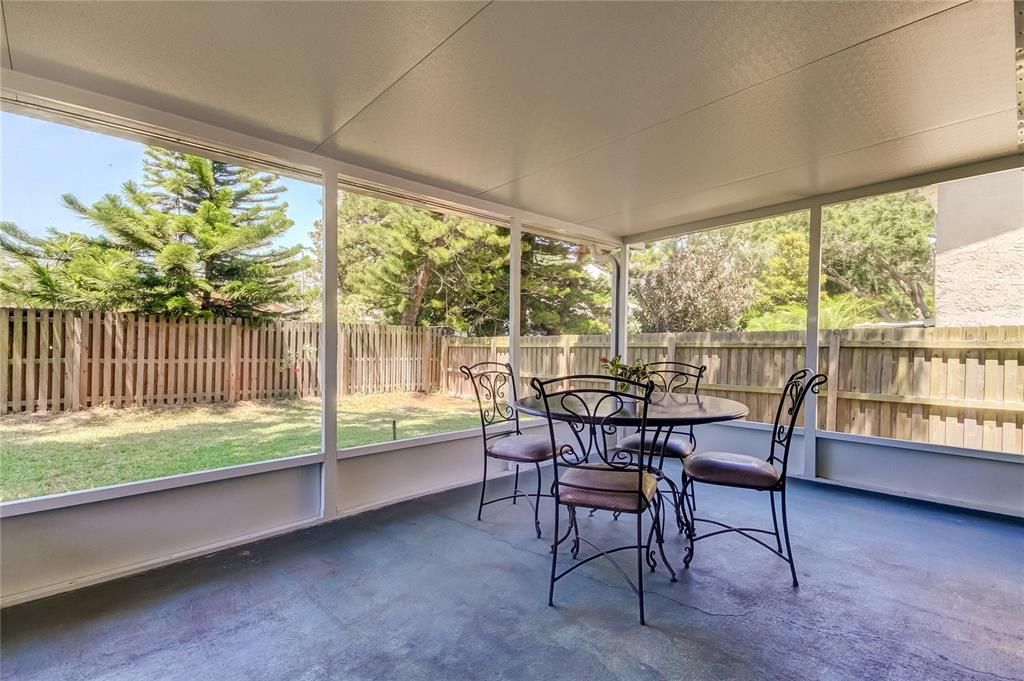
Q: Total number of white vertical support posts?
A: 4